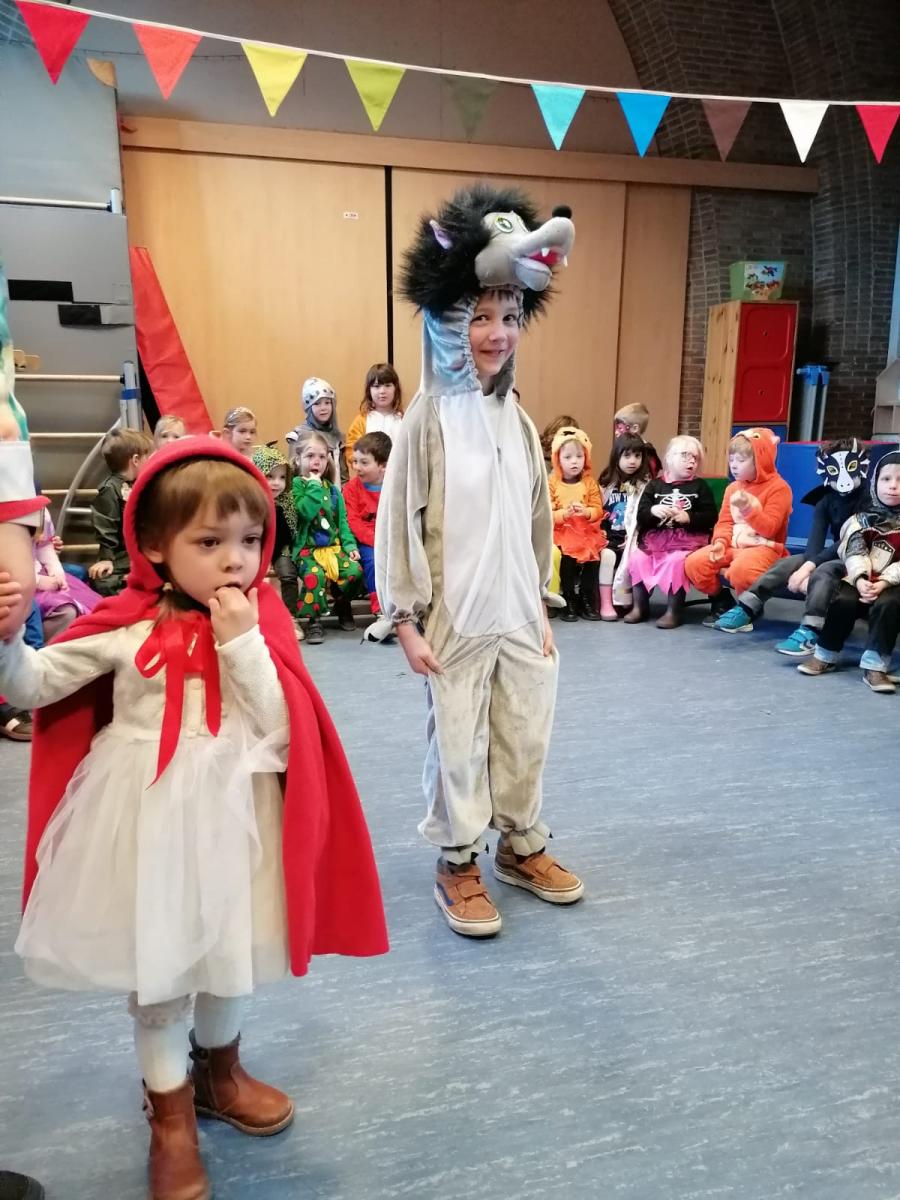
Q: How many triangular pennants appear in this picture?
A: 10